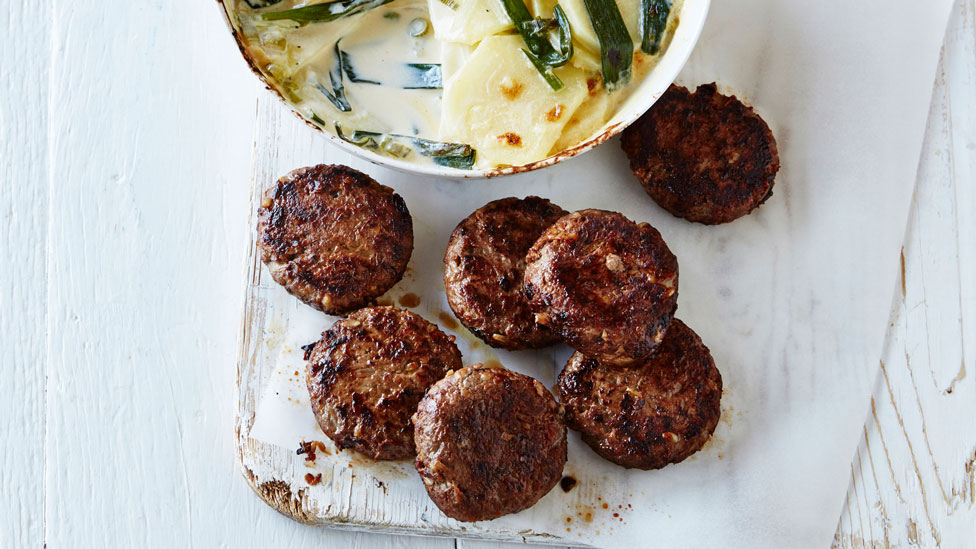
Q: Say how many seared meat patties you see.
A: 7